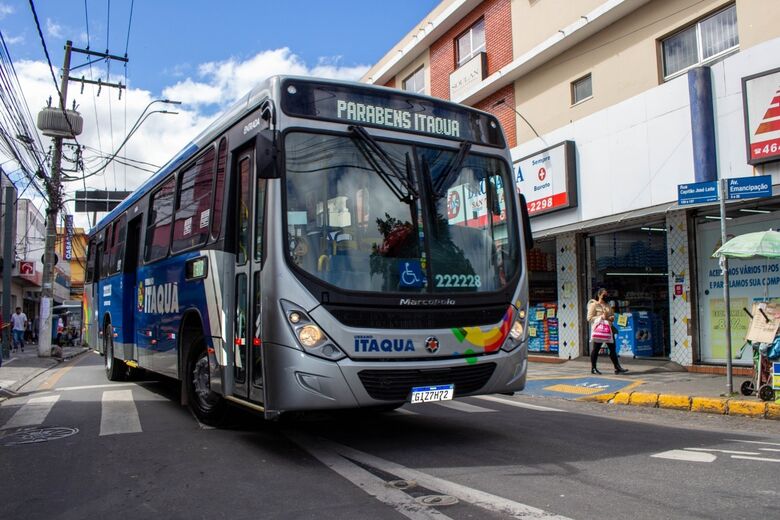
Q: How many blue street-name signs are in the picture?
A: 2